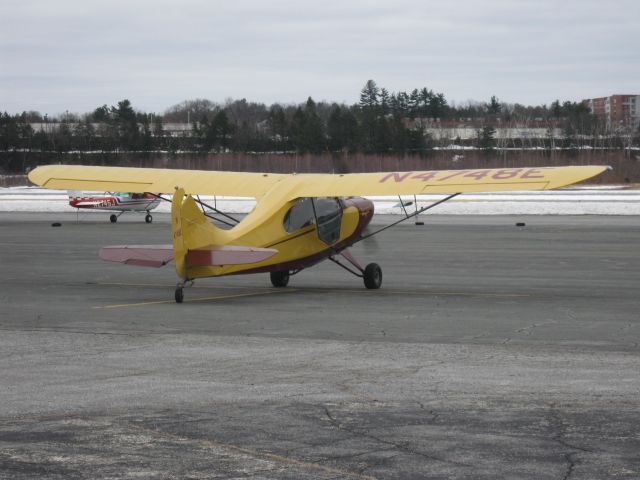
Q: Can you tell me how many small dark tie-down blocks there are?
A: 3